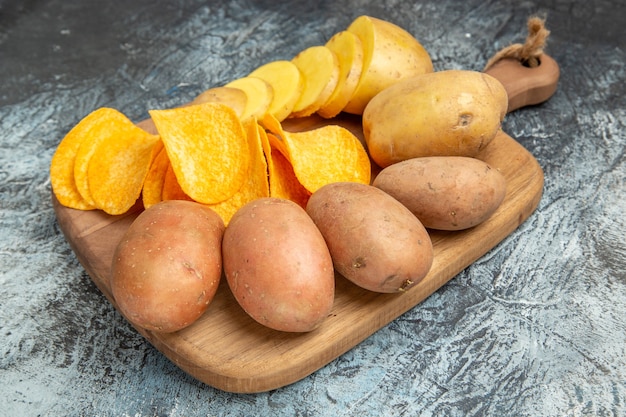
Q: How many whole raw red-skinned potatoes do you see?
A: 4